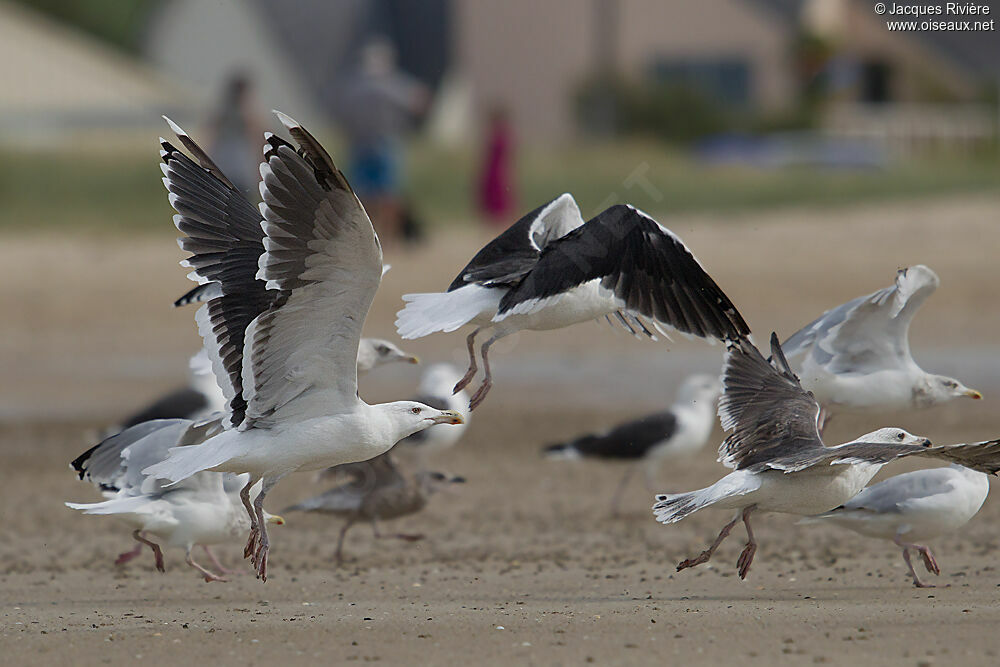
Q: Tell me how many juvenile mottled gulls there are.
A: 1